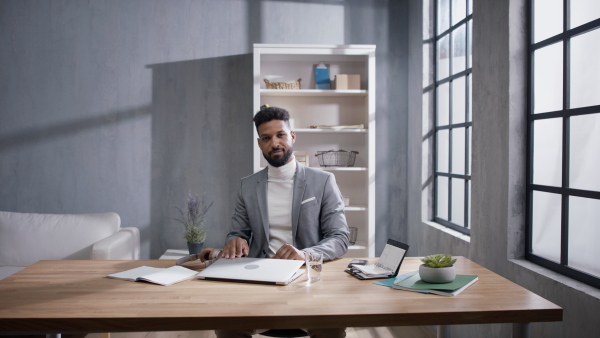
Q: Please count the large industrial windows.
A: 2